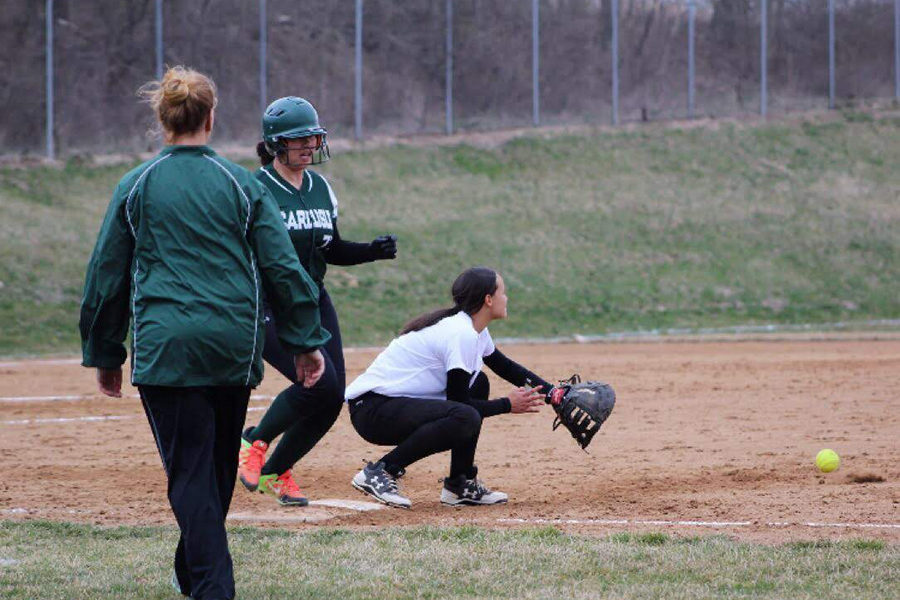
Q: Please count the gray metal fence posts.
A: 11